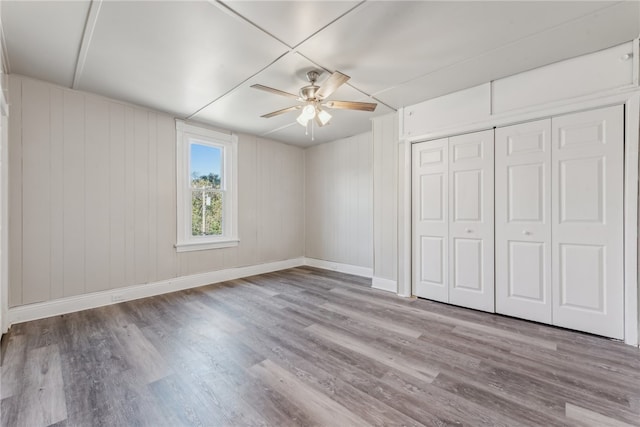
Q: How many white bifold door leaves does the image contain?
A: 4